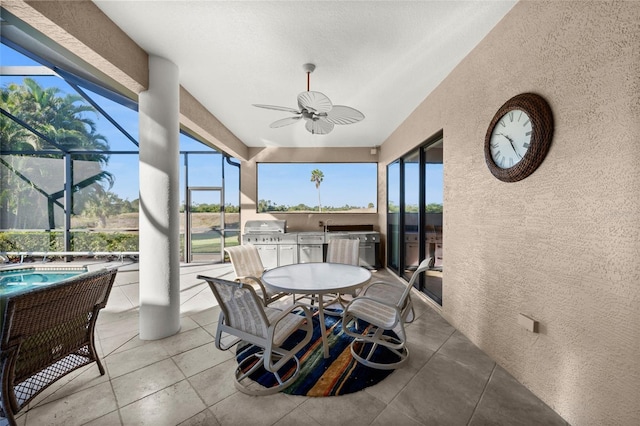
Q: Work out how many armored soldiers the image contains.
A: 0